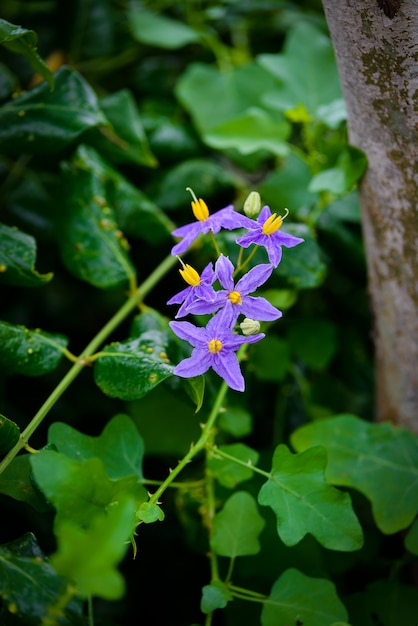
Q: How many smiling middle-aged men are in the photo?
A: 0